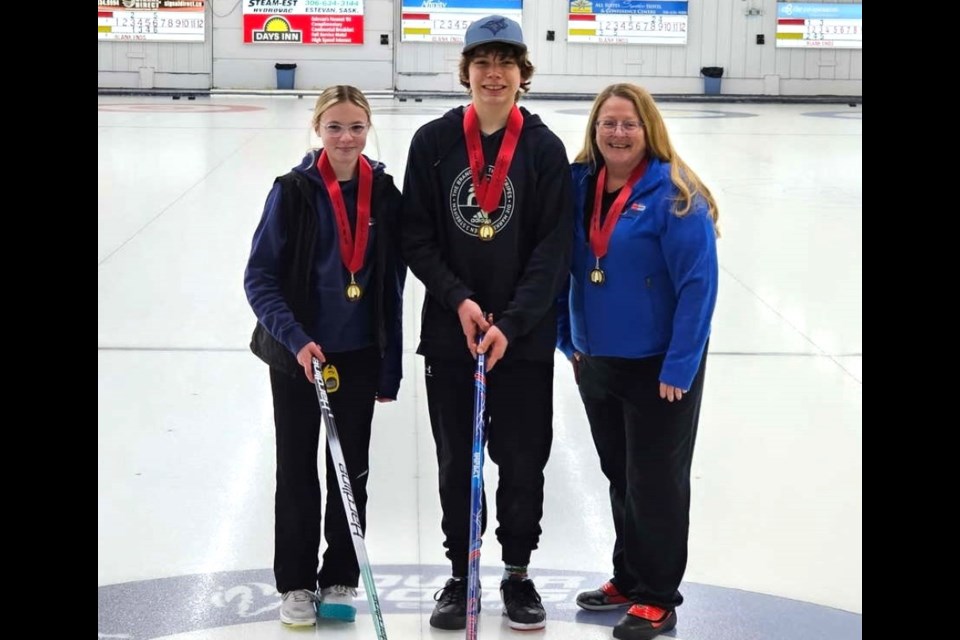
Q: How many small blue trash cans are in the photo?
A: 2